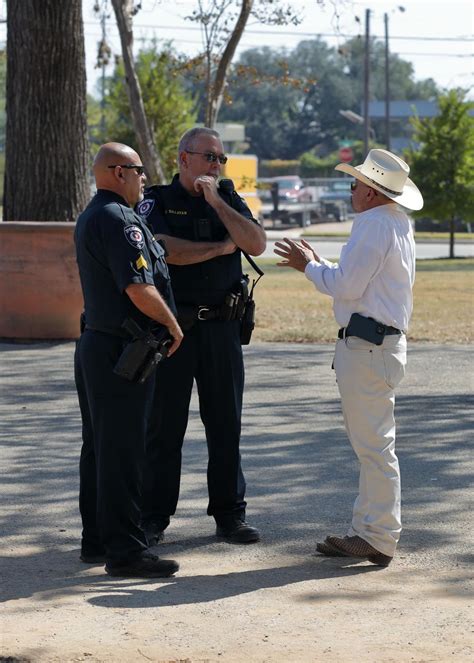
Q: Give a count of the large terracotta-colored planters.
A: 1